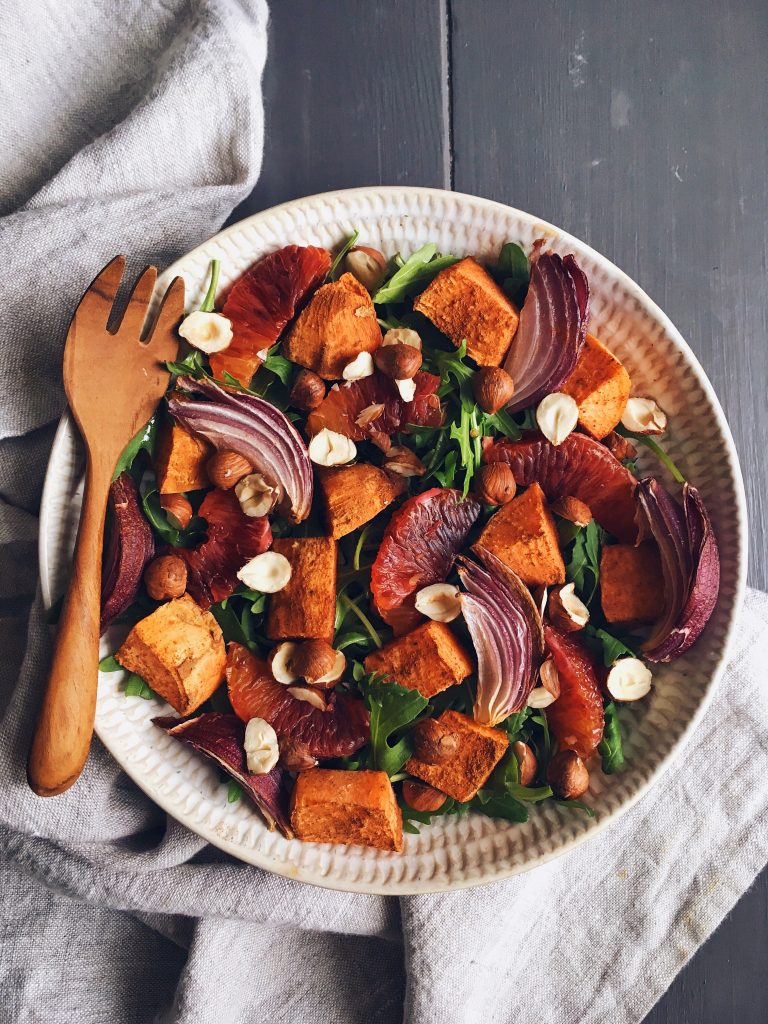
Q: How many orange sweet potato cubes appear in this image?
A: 12